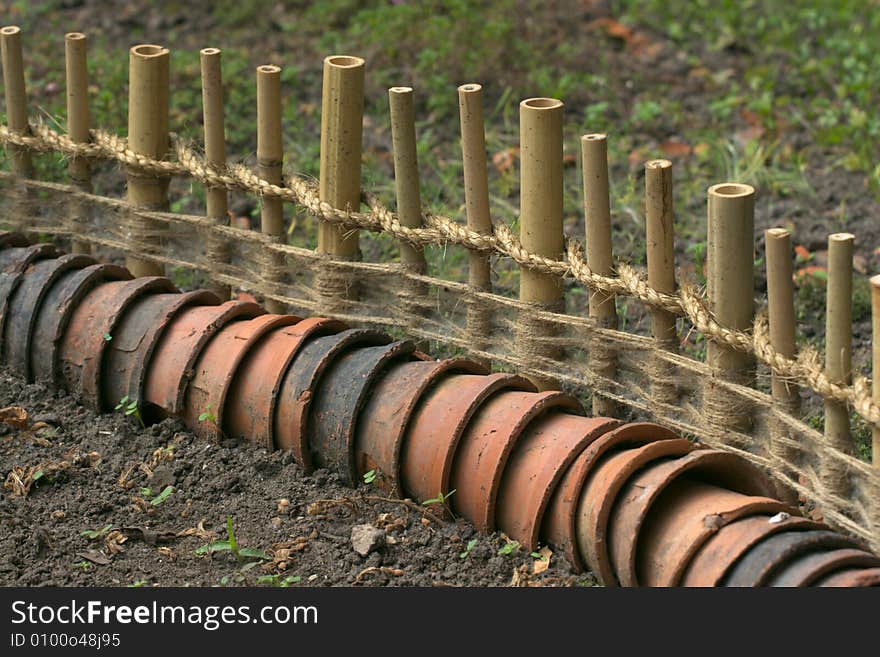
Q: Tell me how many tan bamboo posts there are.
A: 15